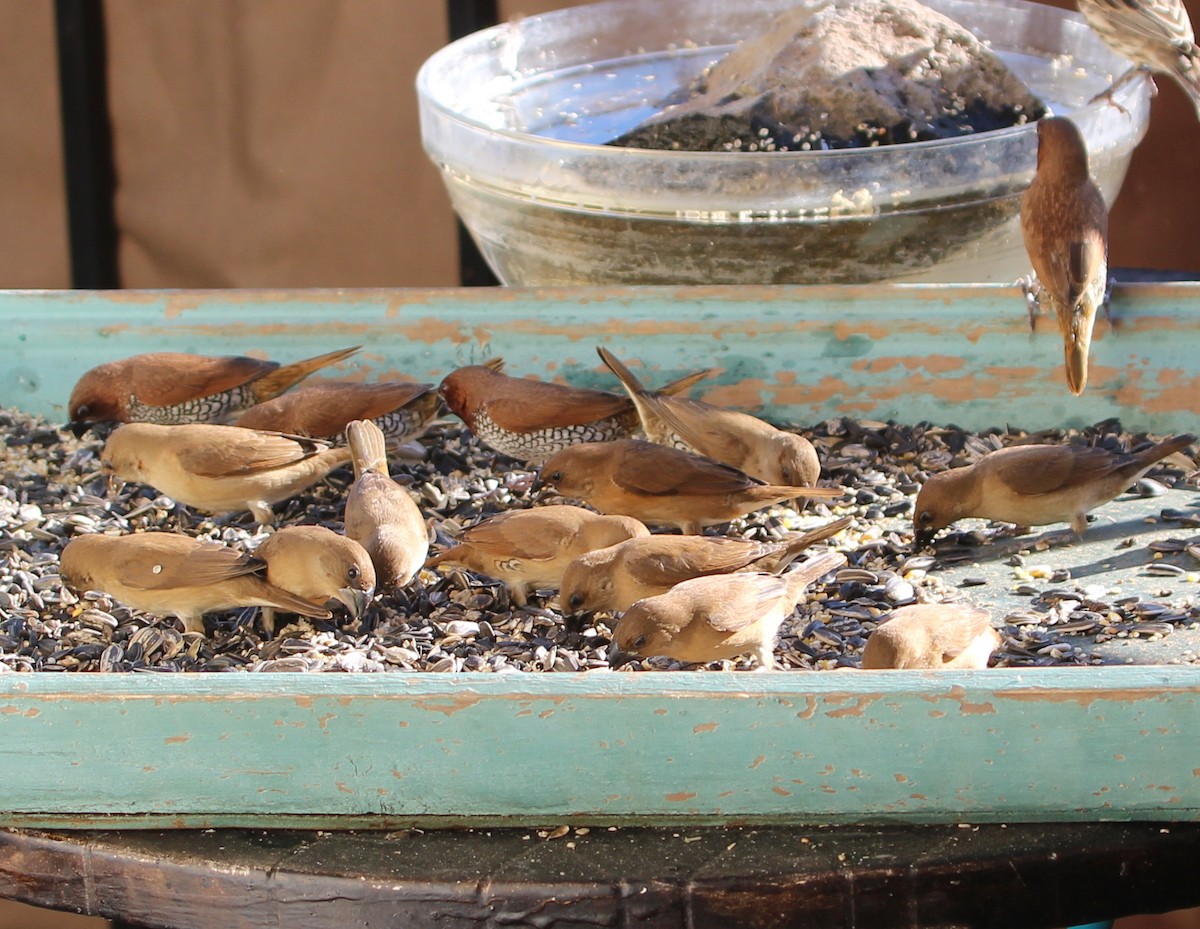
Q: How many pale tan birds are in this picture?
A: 11